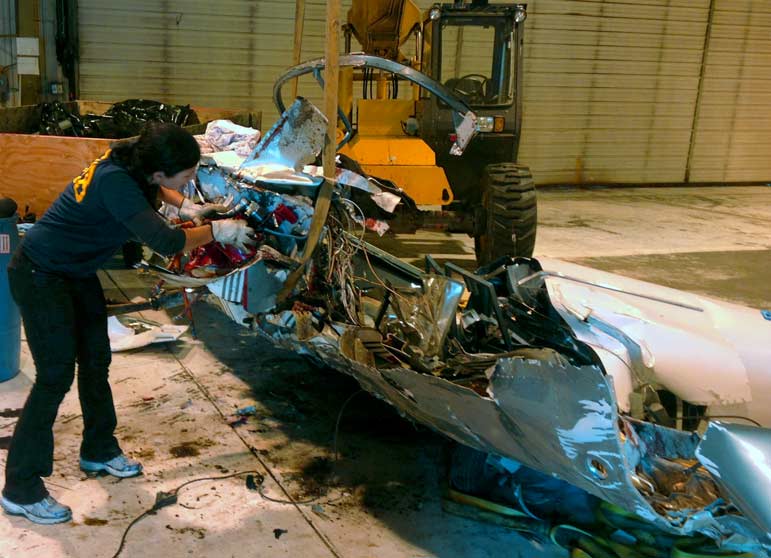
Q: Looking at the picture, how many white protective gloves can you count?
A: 2